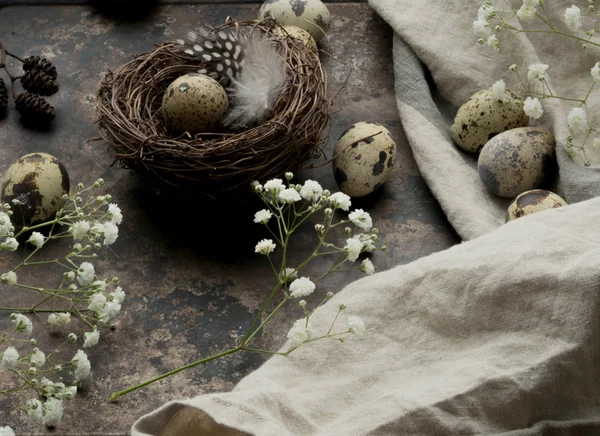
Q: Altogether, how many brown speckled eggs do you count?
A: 8